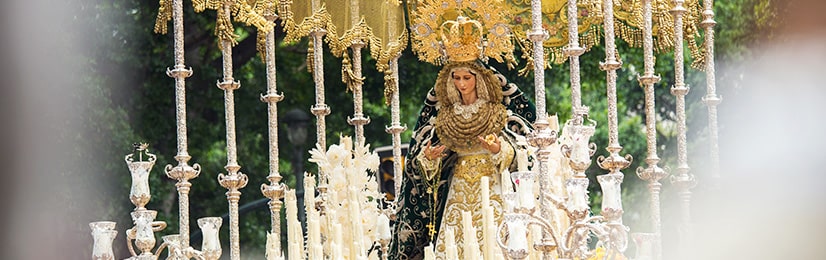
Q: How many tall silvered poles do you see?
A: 12